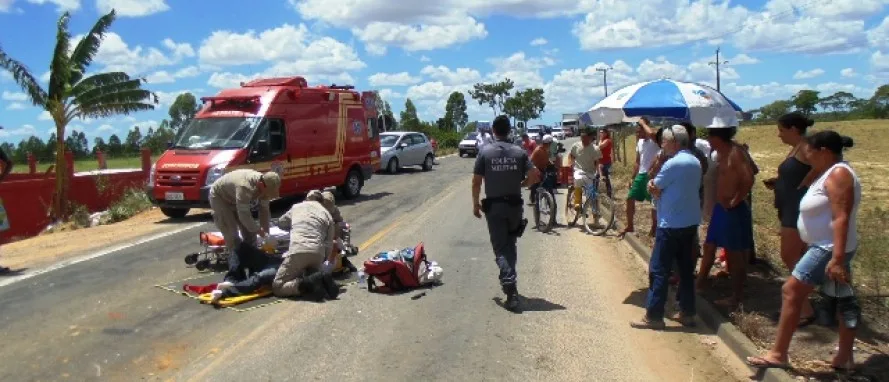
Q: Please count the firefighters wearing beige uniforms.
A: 3